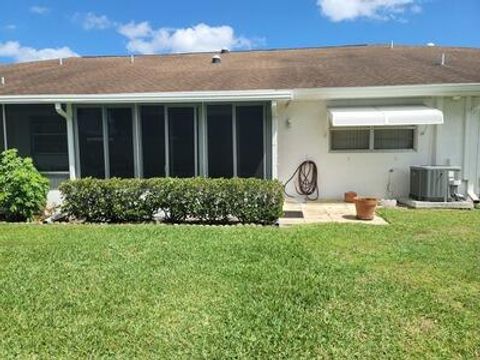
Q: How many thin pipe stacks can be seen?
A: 5